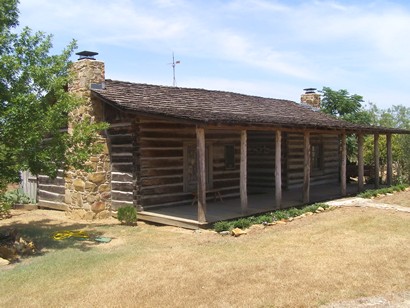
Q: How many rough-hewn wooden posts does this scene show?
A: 8